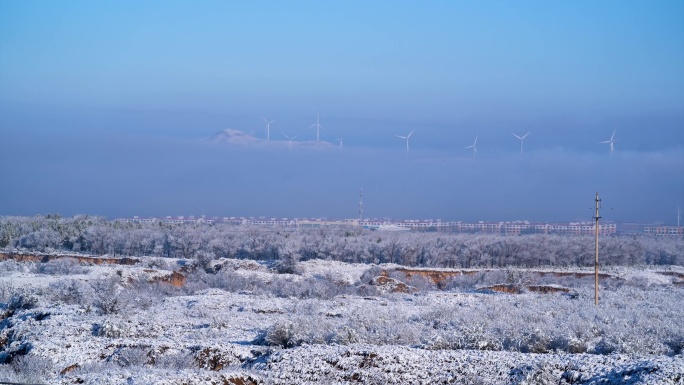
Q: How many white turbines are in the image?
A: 8